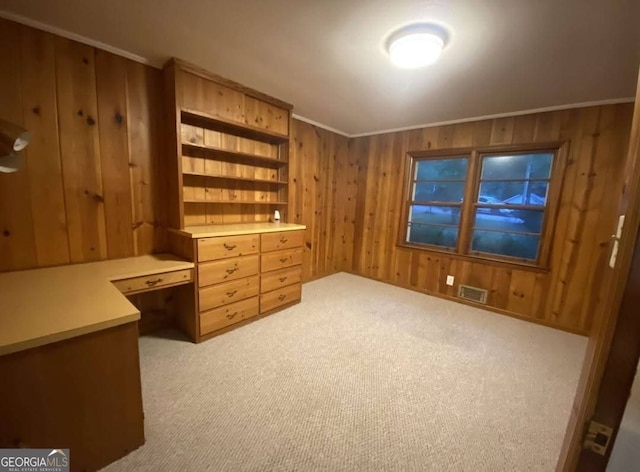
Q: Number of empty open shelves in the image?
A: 3